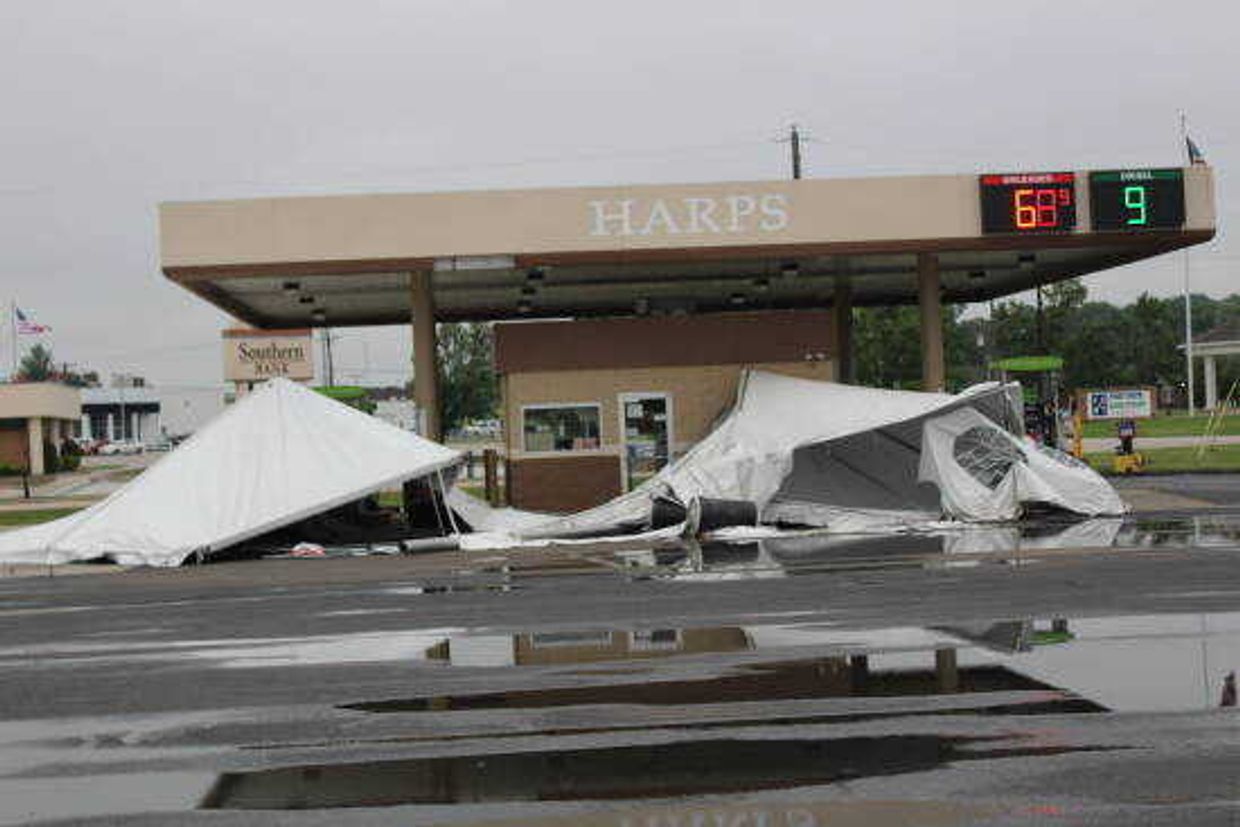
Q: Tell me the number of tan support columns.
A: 3